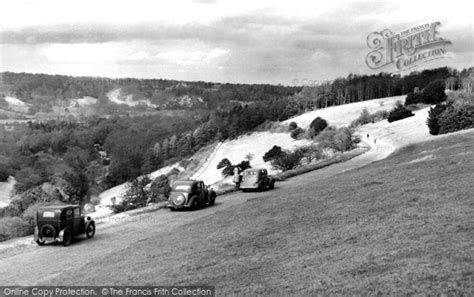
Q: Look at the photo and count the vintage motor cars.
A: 3